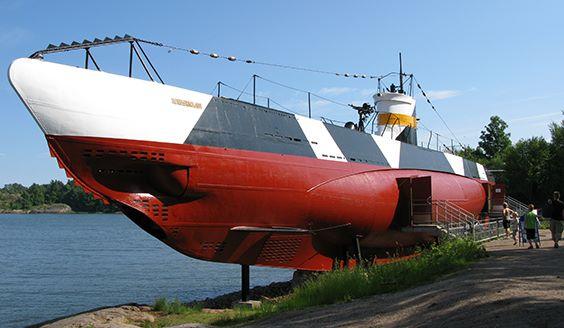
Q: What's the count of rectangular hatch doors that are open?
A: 2